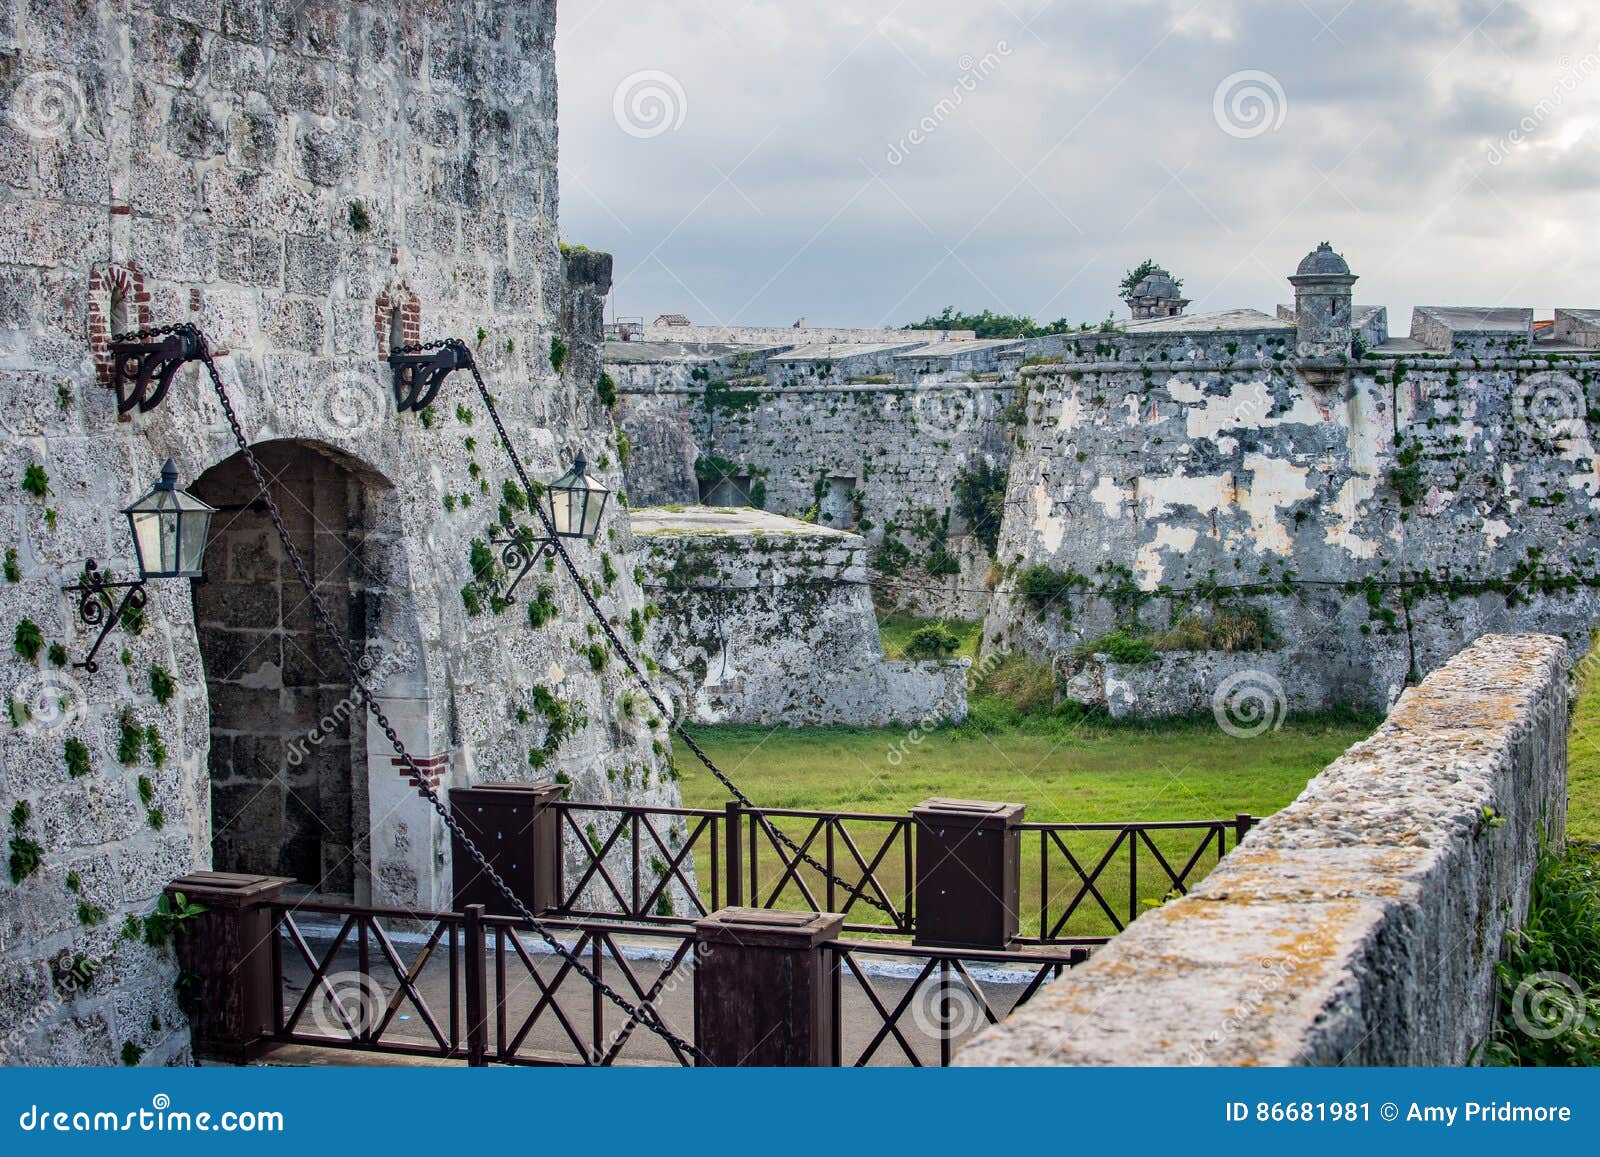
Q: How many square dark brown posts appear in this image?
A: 4